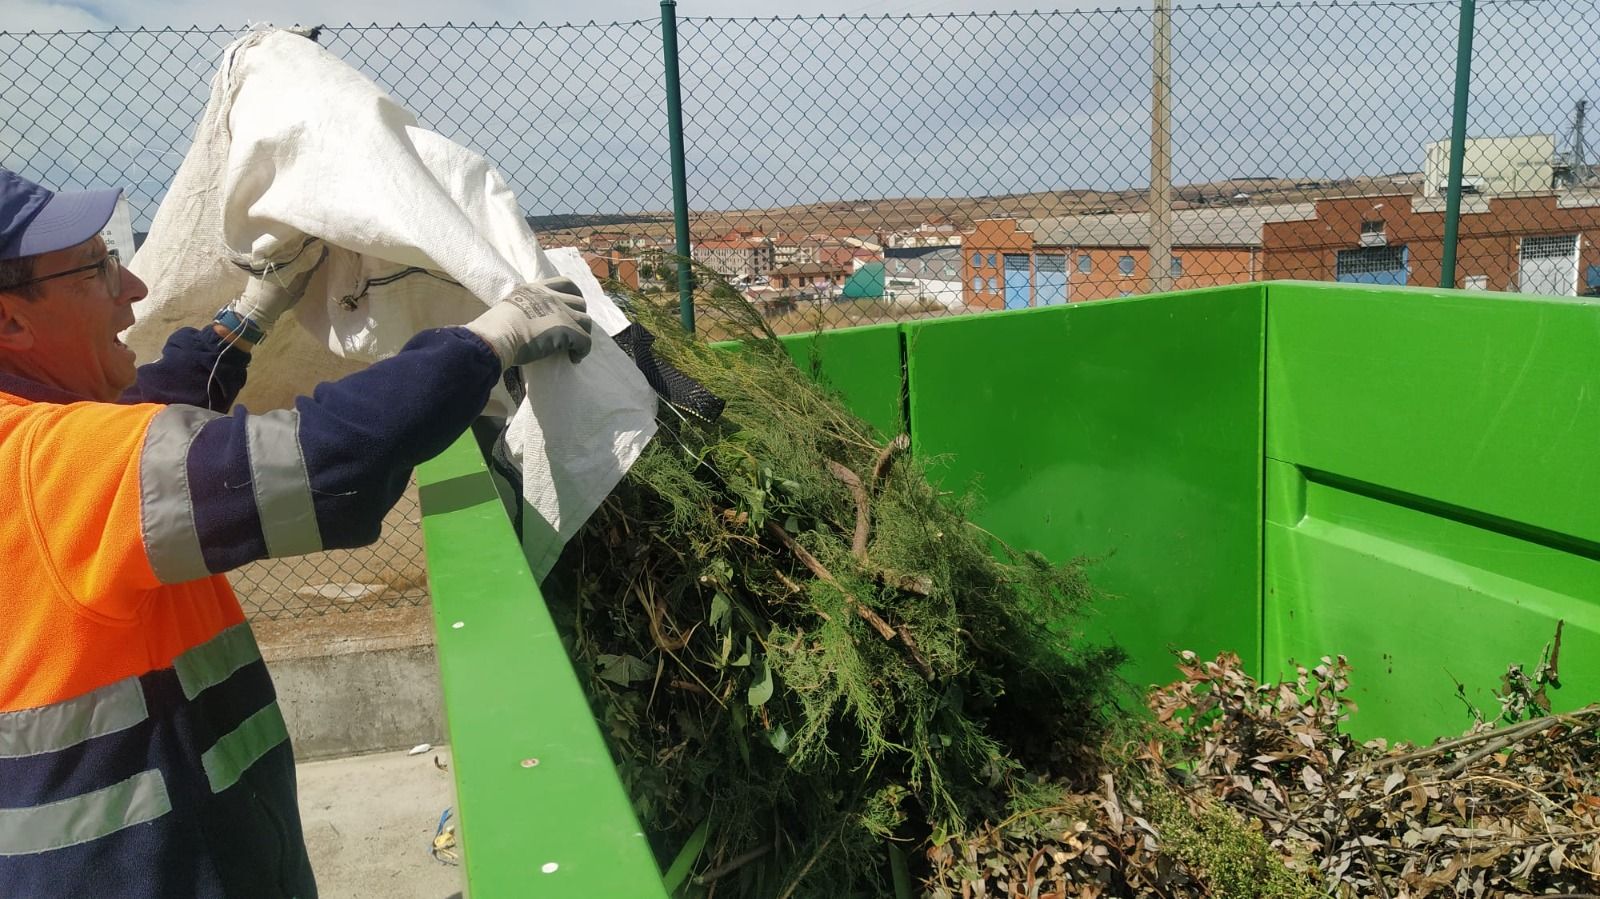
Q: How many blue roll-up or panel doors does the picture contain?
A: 3